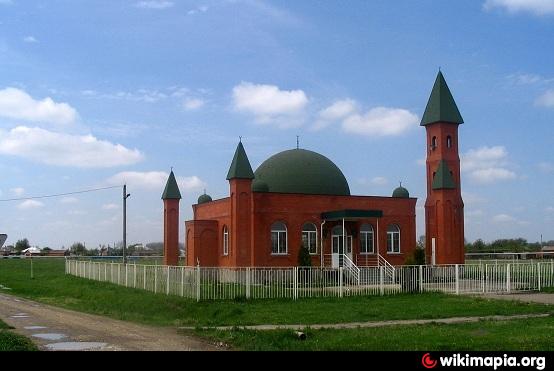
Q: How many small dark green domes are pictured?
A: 3